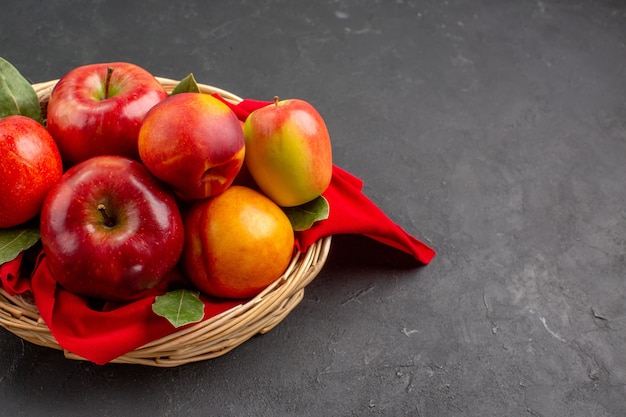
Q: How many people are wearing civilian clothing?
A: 0